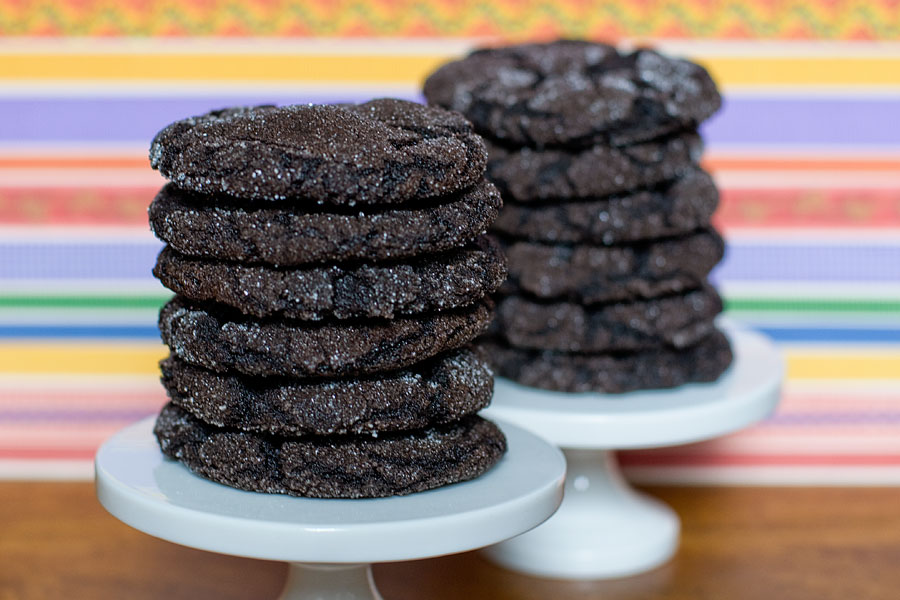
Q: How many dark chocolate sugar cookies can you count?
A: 12